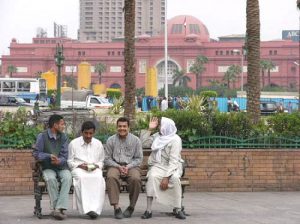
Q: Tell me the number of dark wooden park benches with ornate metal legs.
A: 1